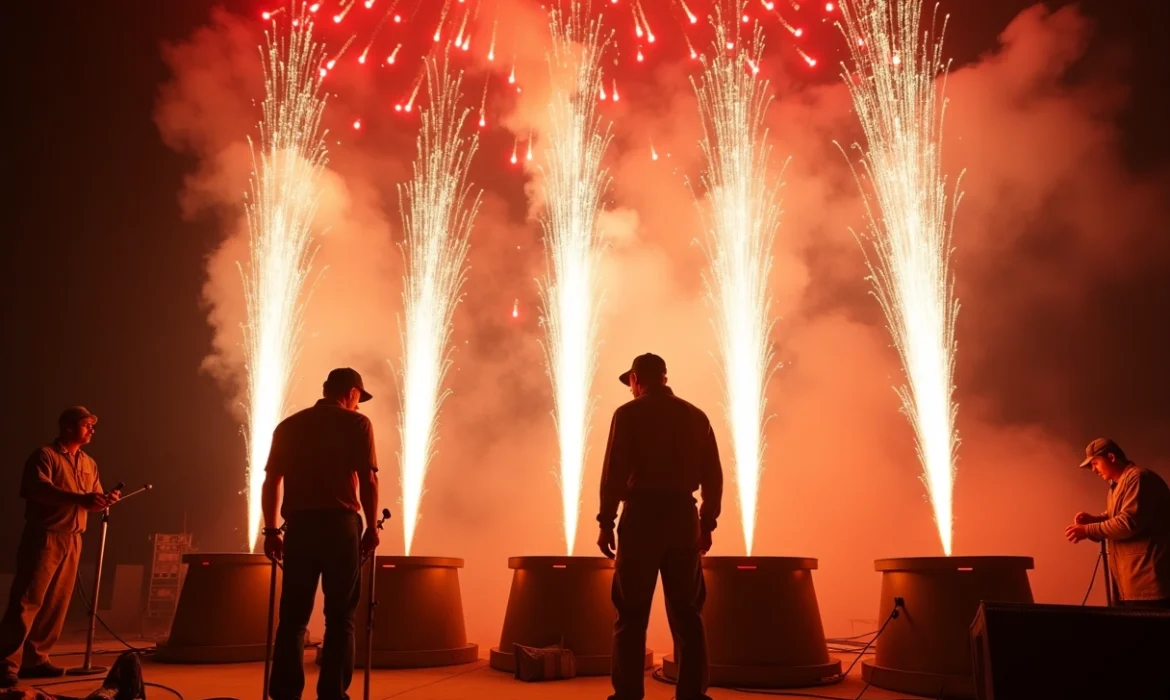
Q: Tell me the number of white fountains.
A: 5